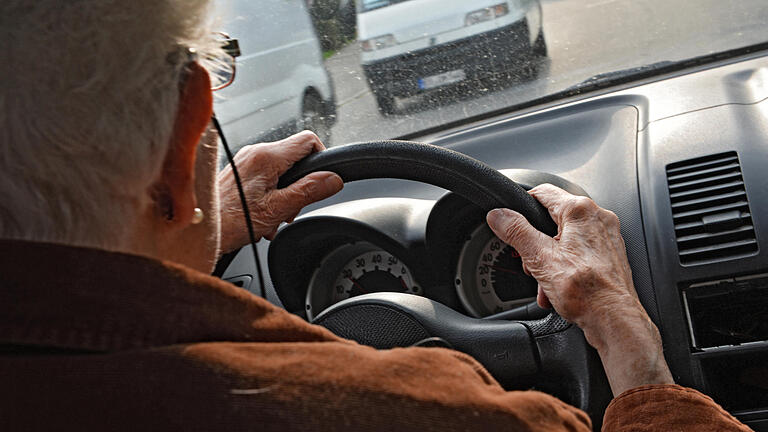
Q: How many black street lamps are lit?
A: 0